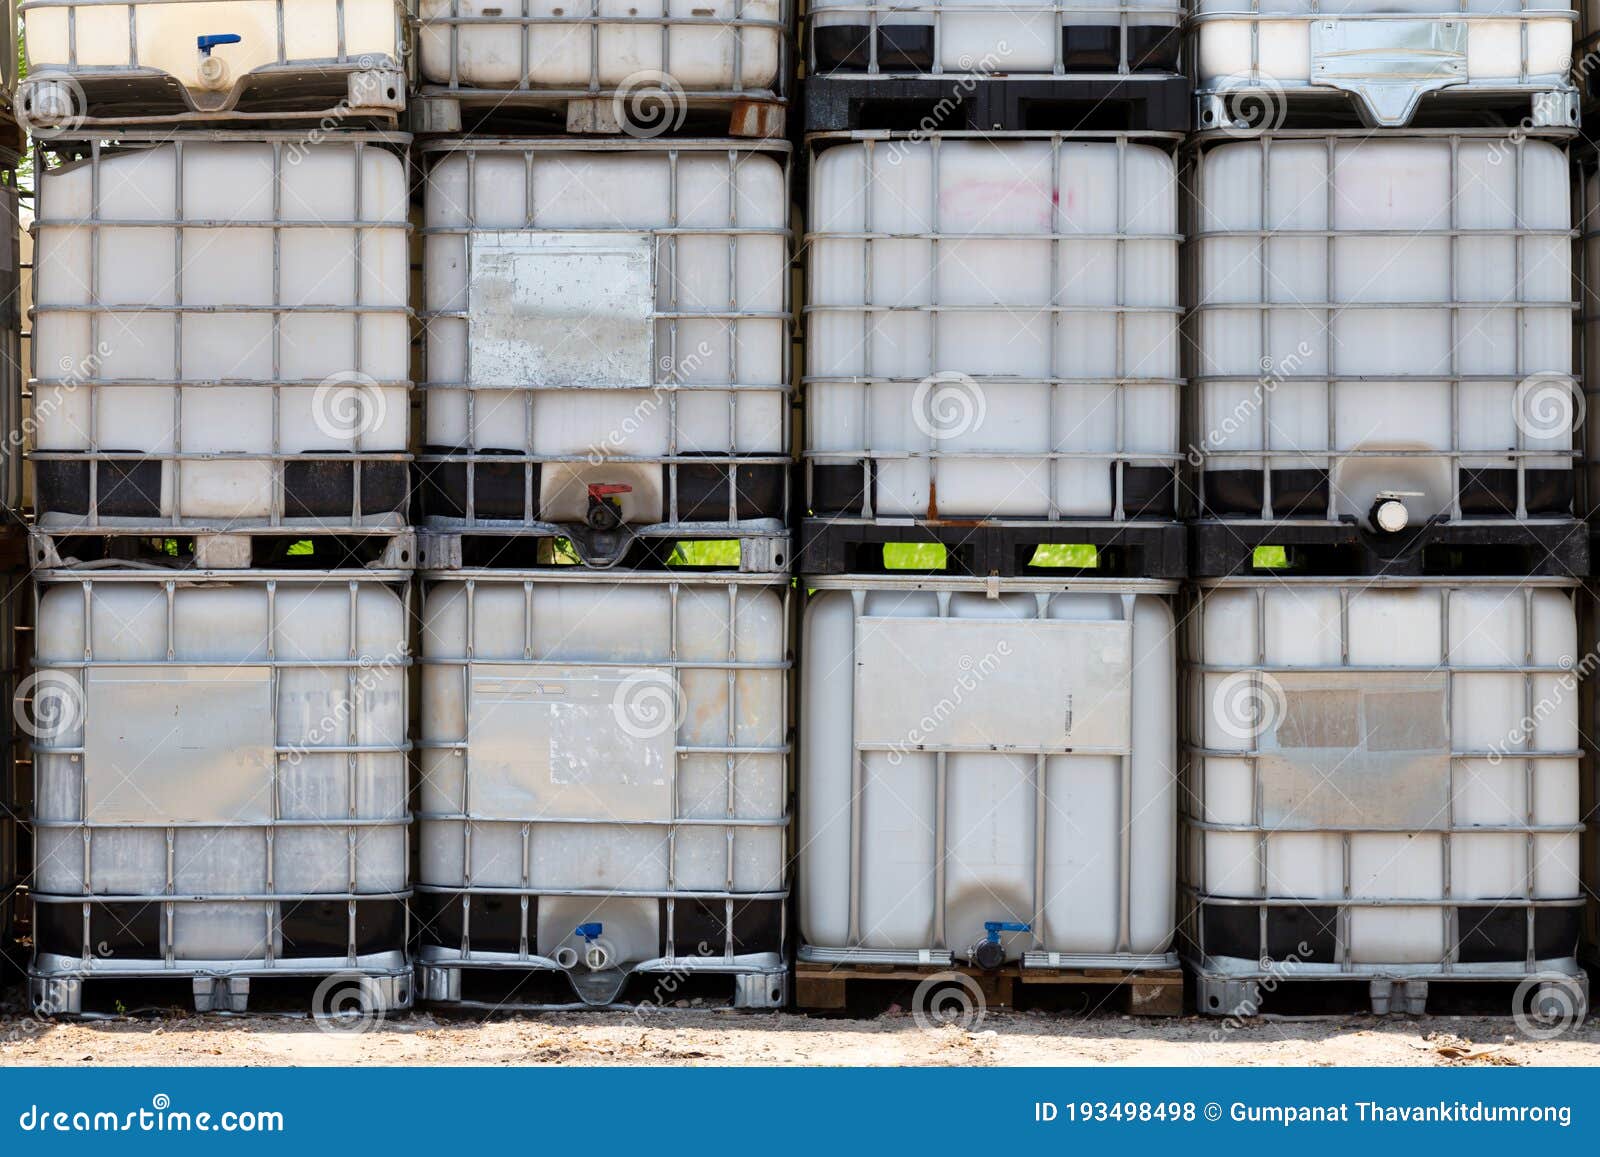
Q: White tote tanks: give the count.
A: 12